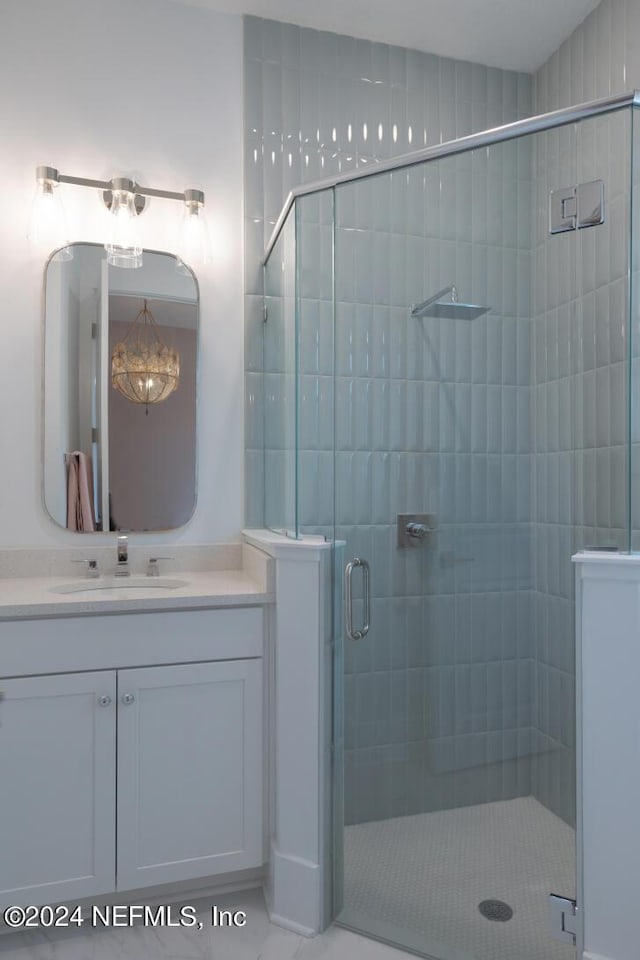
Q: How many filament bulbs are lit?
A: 3